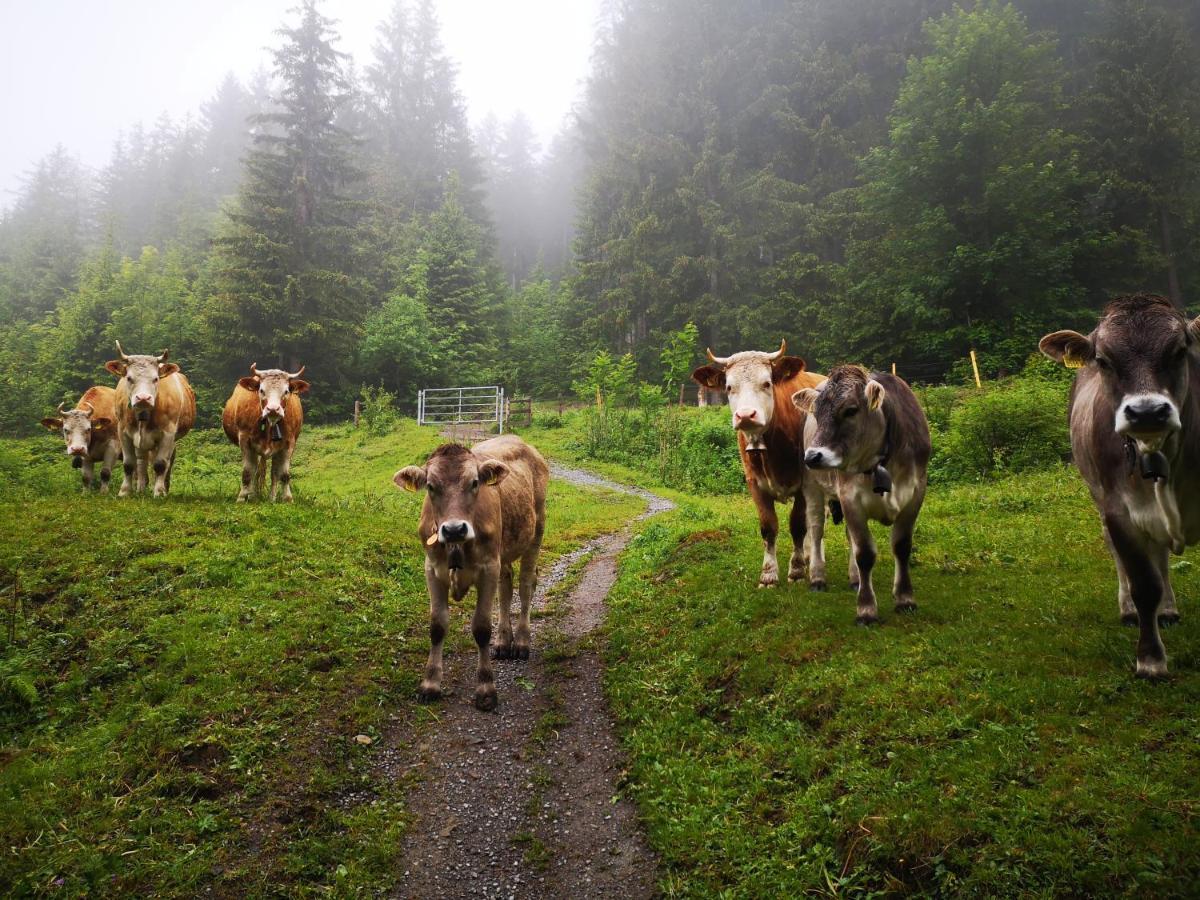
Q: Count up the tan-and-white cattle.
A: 4